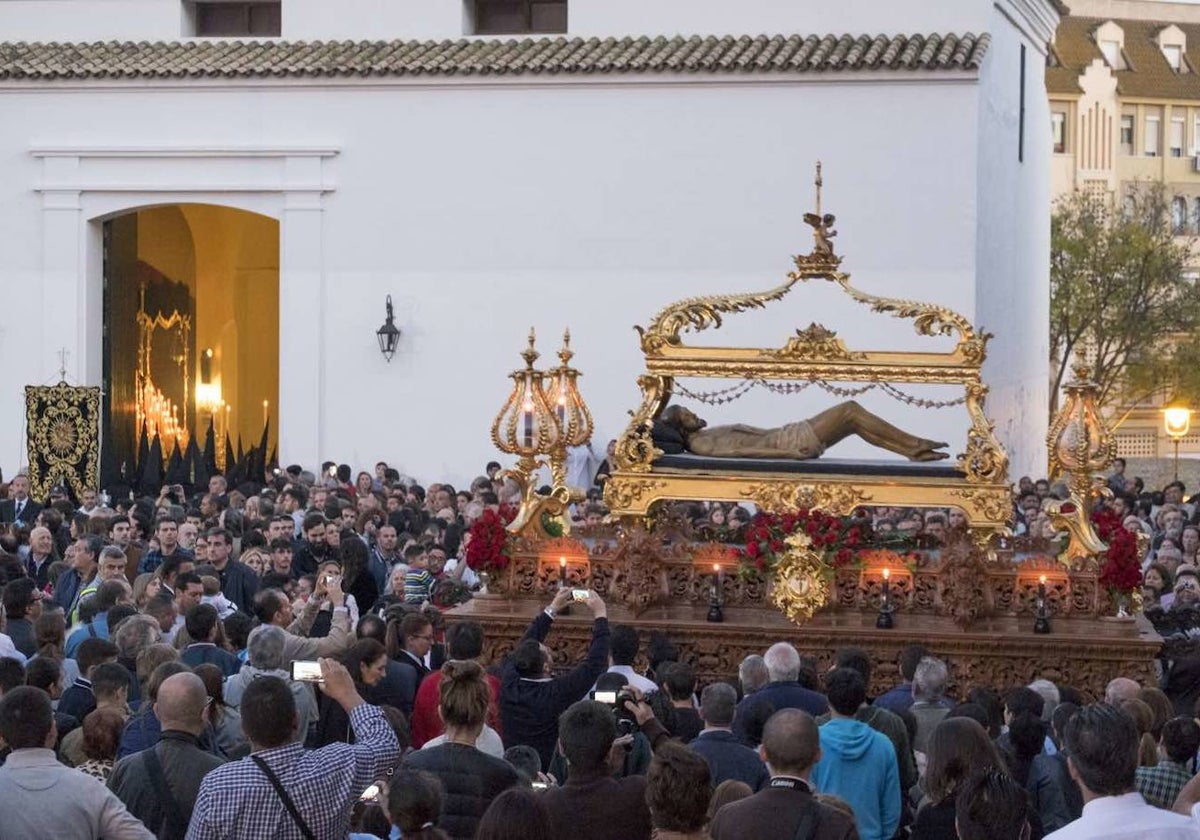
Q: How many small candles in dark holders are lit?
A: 4